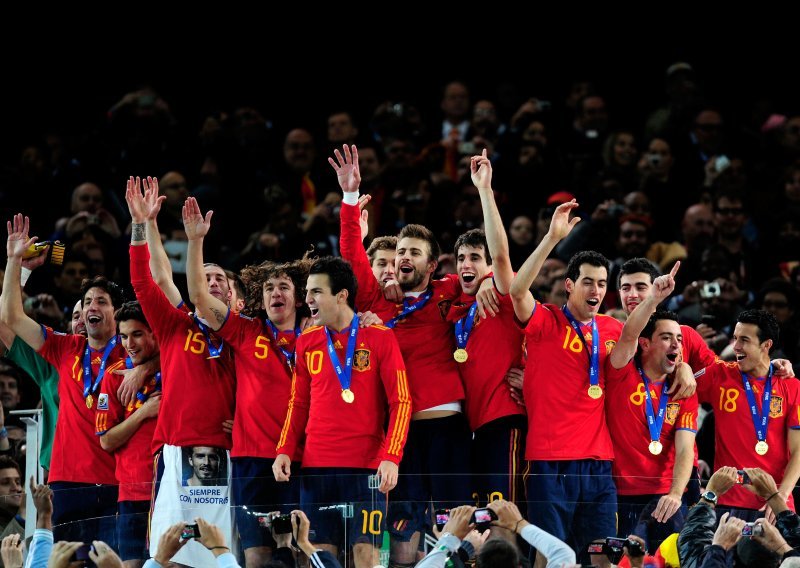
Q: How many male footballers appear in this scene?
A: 14